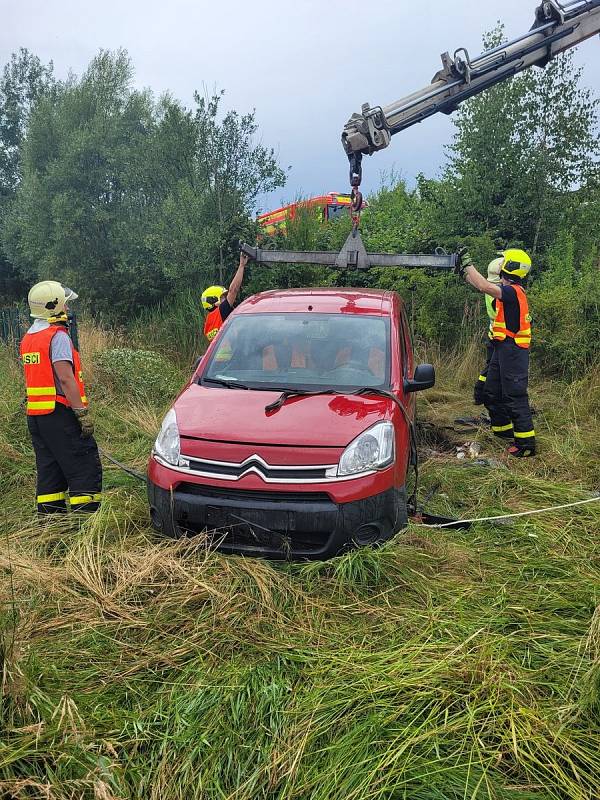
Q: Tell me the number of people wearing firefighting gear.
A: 4